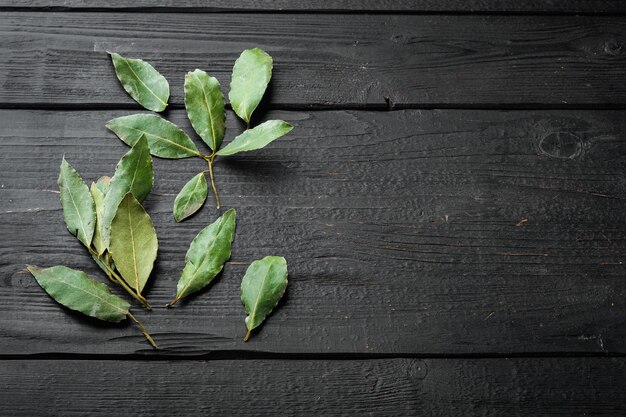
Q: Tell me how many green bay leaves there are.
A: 14